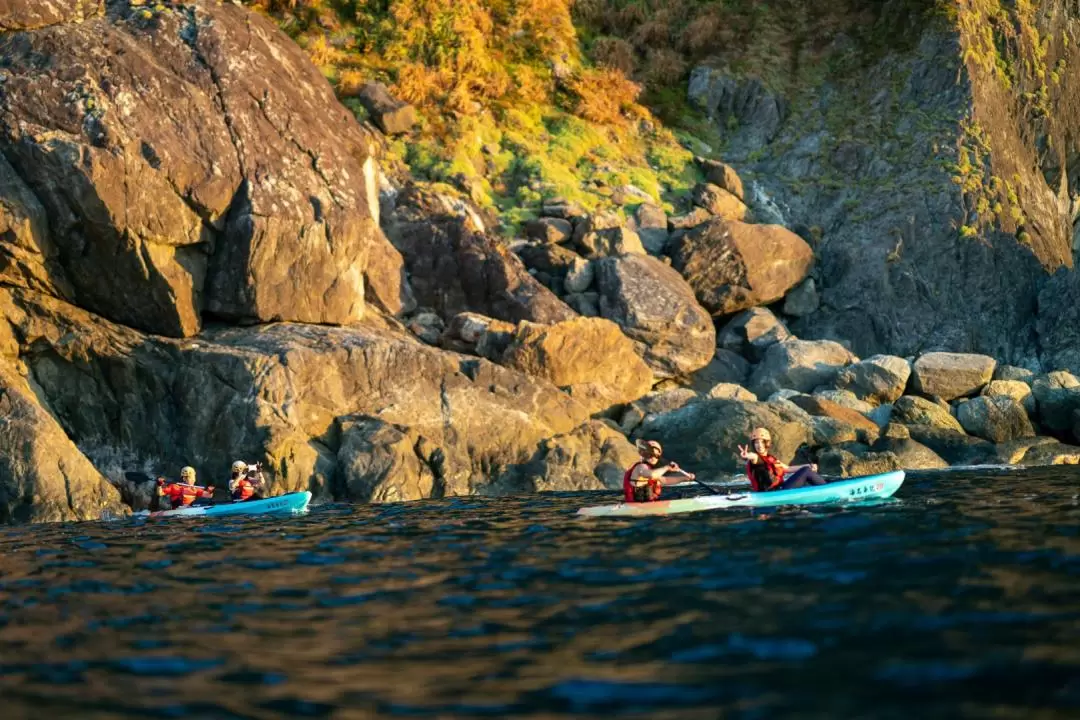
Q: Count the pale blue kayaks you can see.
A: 2